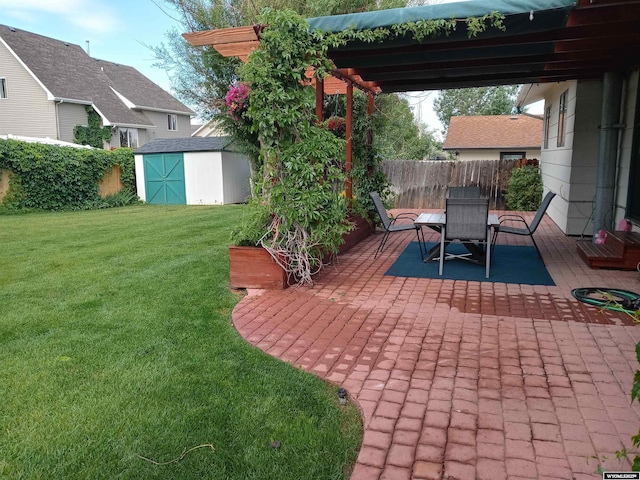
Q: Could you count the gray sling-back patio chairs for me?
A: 4